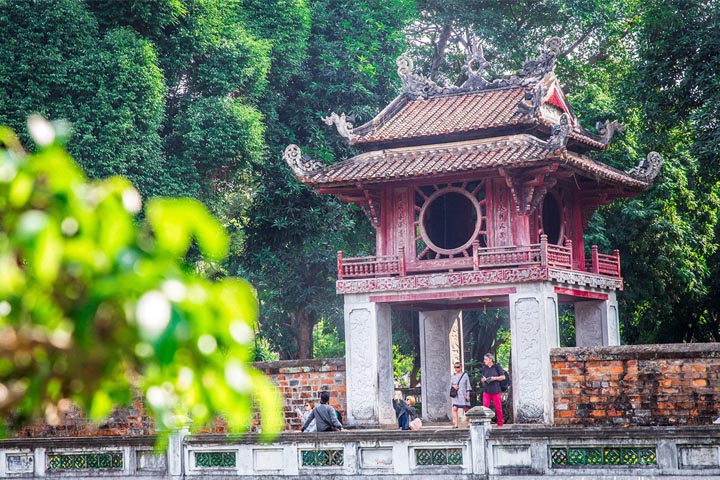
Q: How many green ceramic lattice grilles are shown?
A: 5